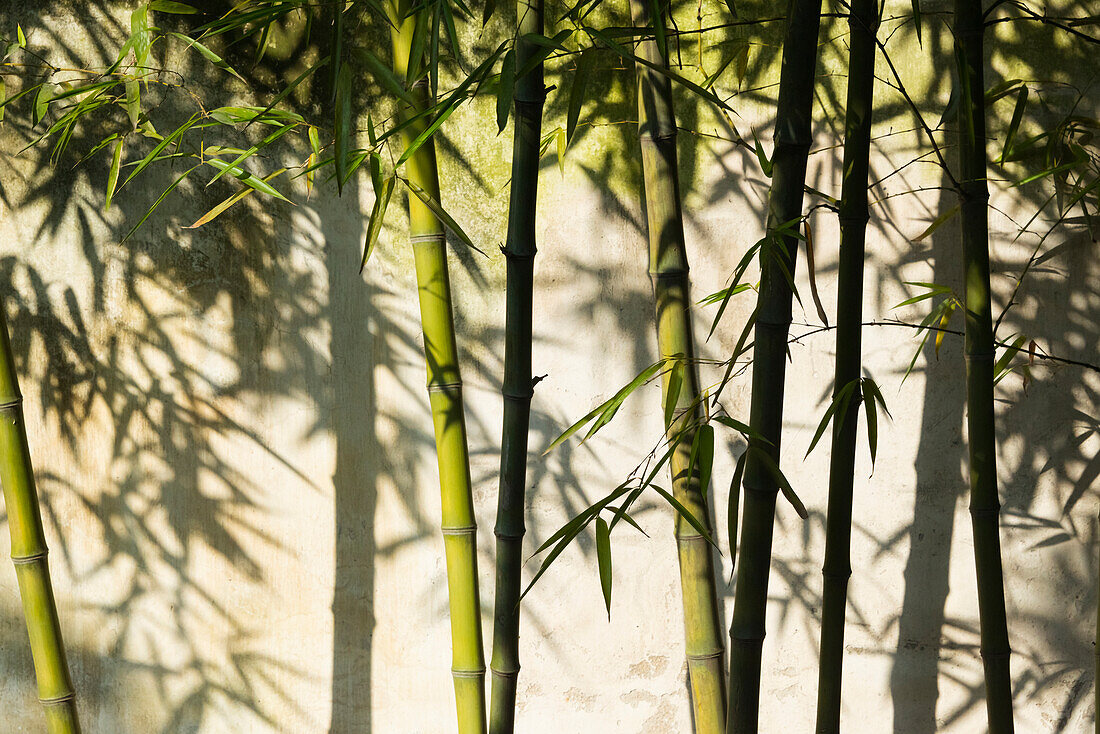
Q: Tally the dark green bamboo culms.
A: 4